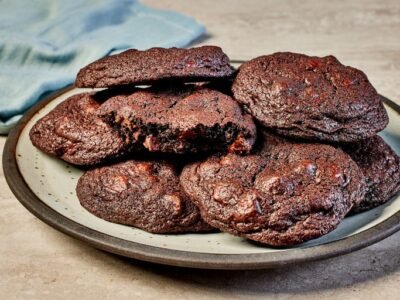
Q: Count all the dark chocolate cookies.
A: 7